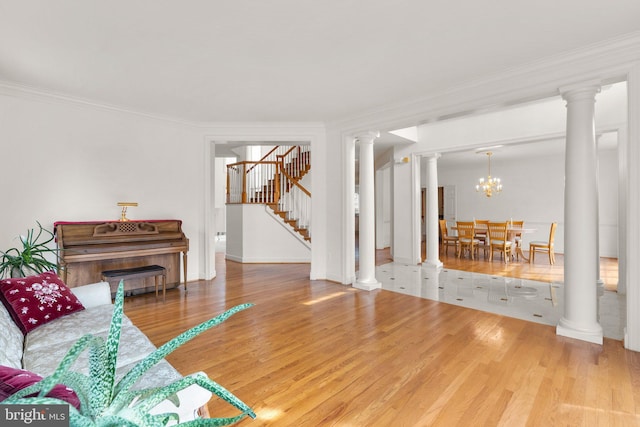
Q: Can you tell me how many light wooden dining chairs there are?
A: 6